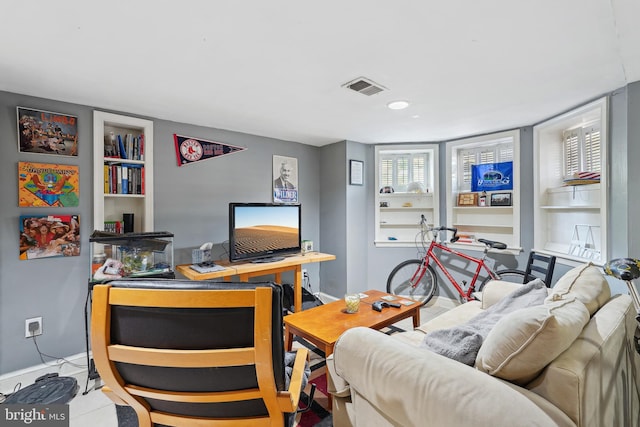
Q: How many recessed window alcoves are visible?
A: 3